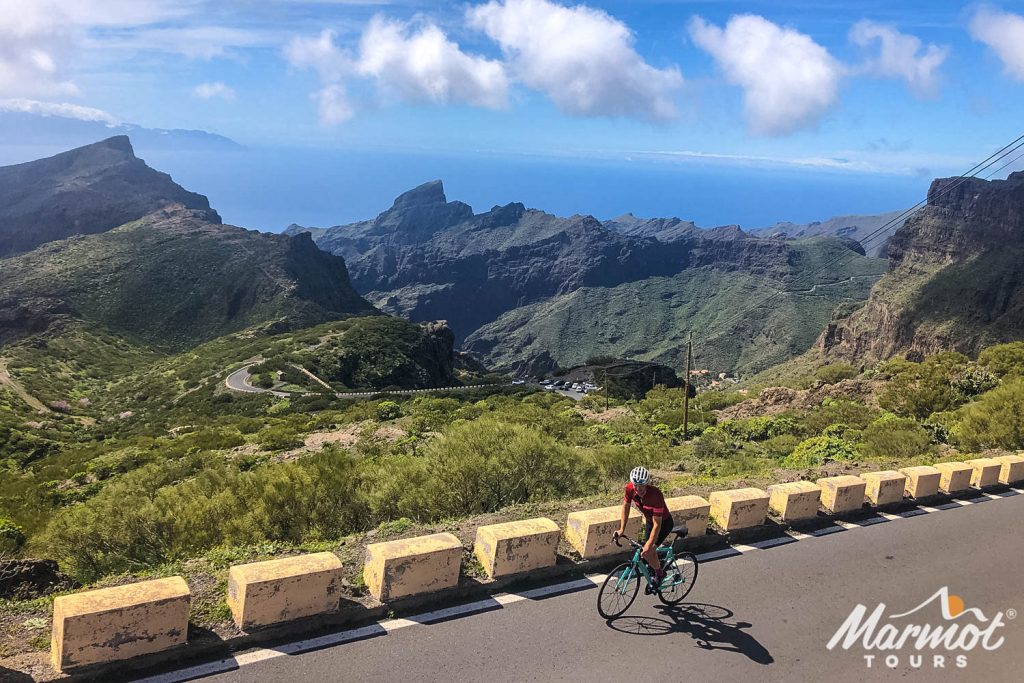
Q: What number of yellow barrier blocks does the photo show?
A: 14